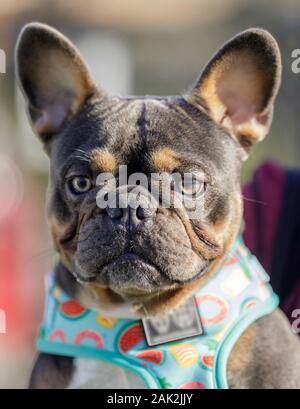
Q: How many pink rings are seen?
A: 3